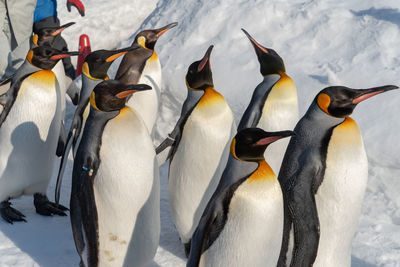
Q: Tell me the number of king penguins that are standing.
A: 9